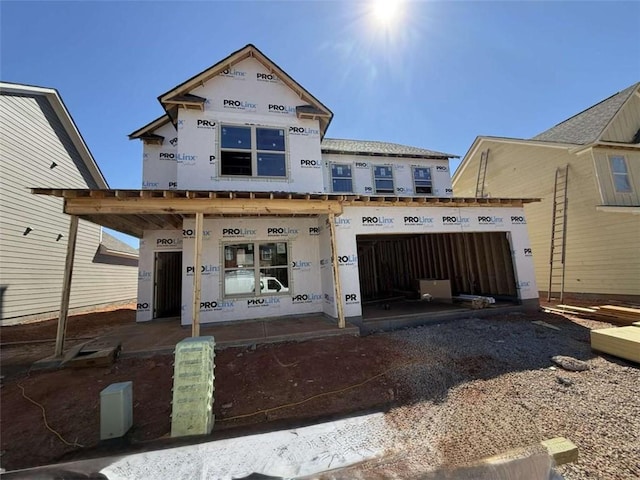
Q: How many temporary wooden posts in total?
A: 3